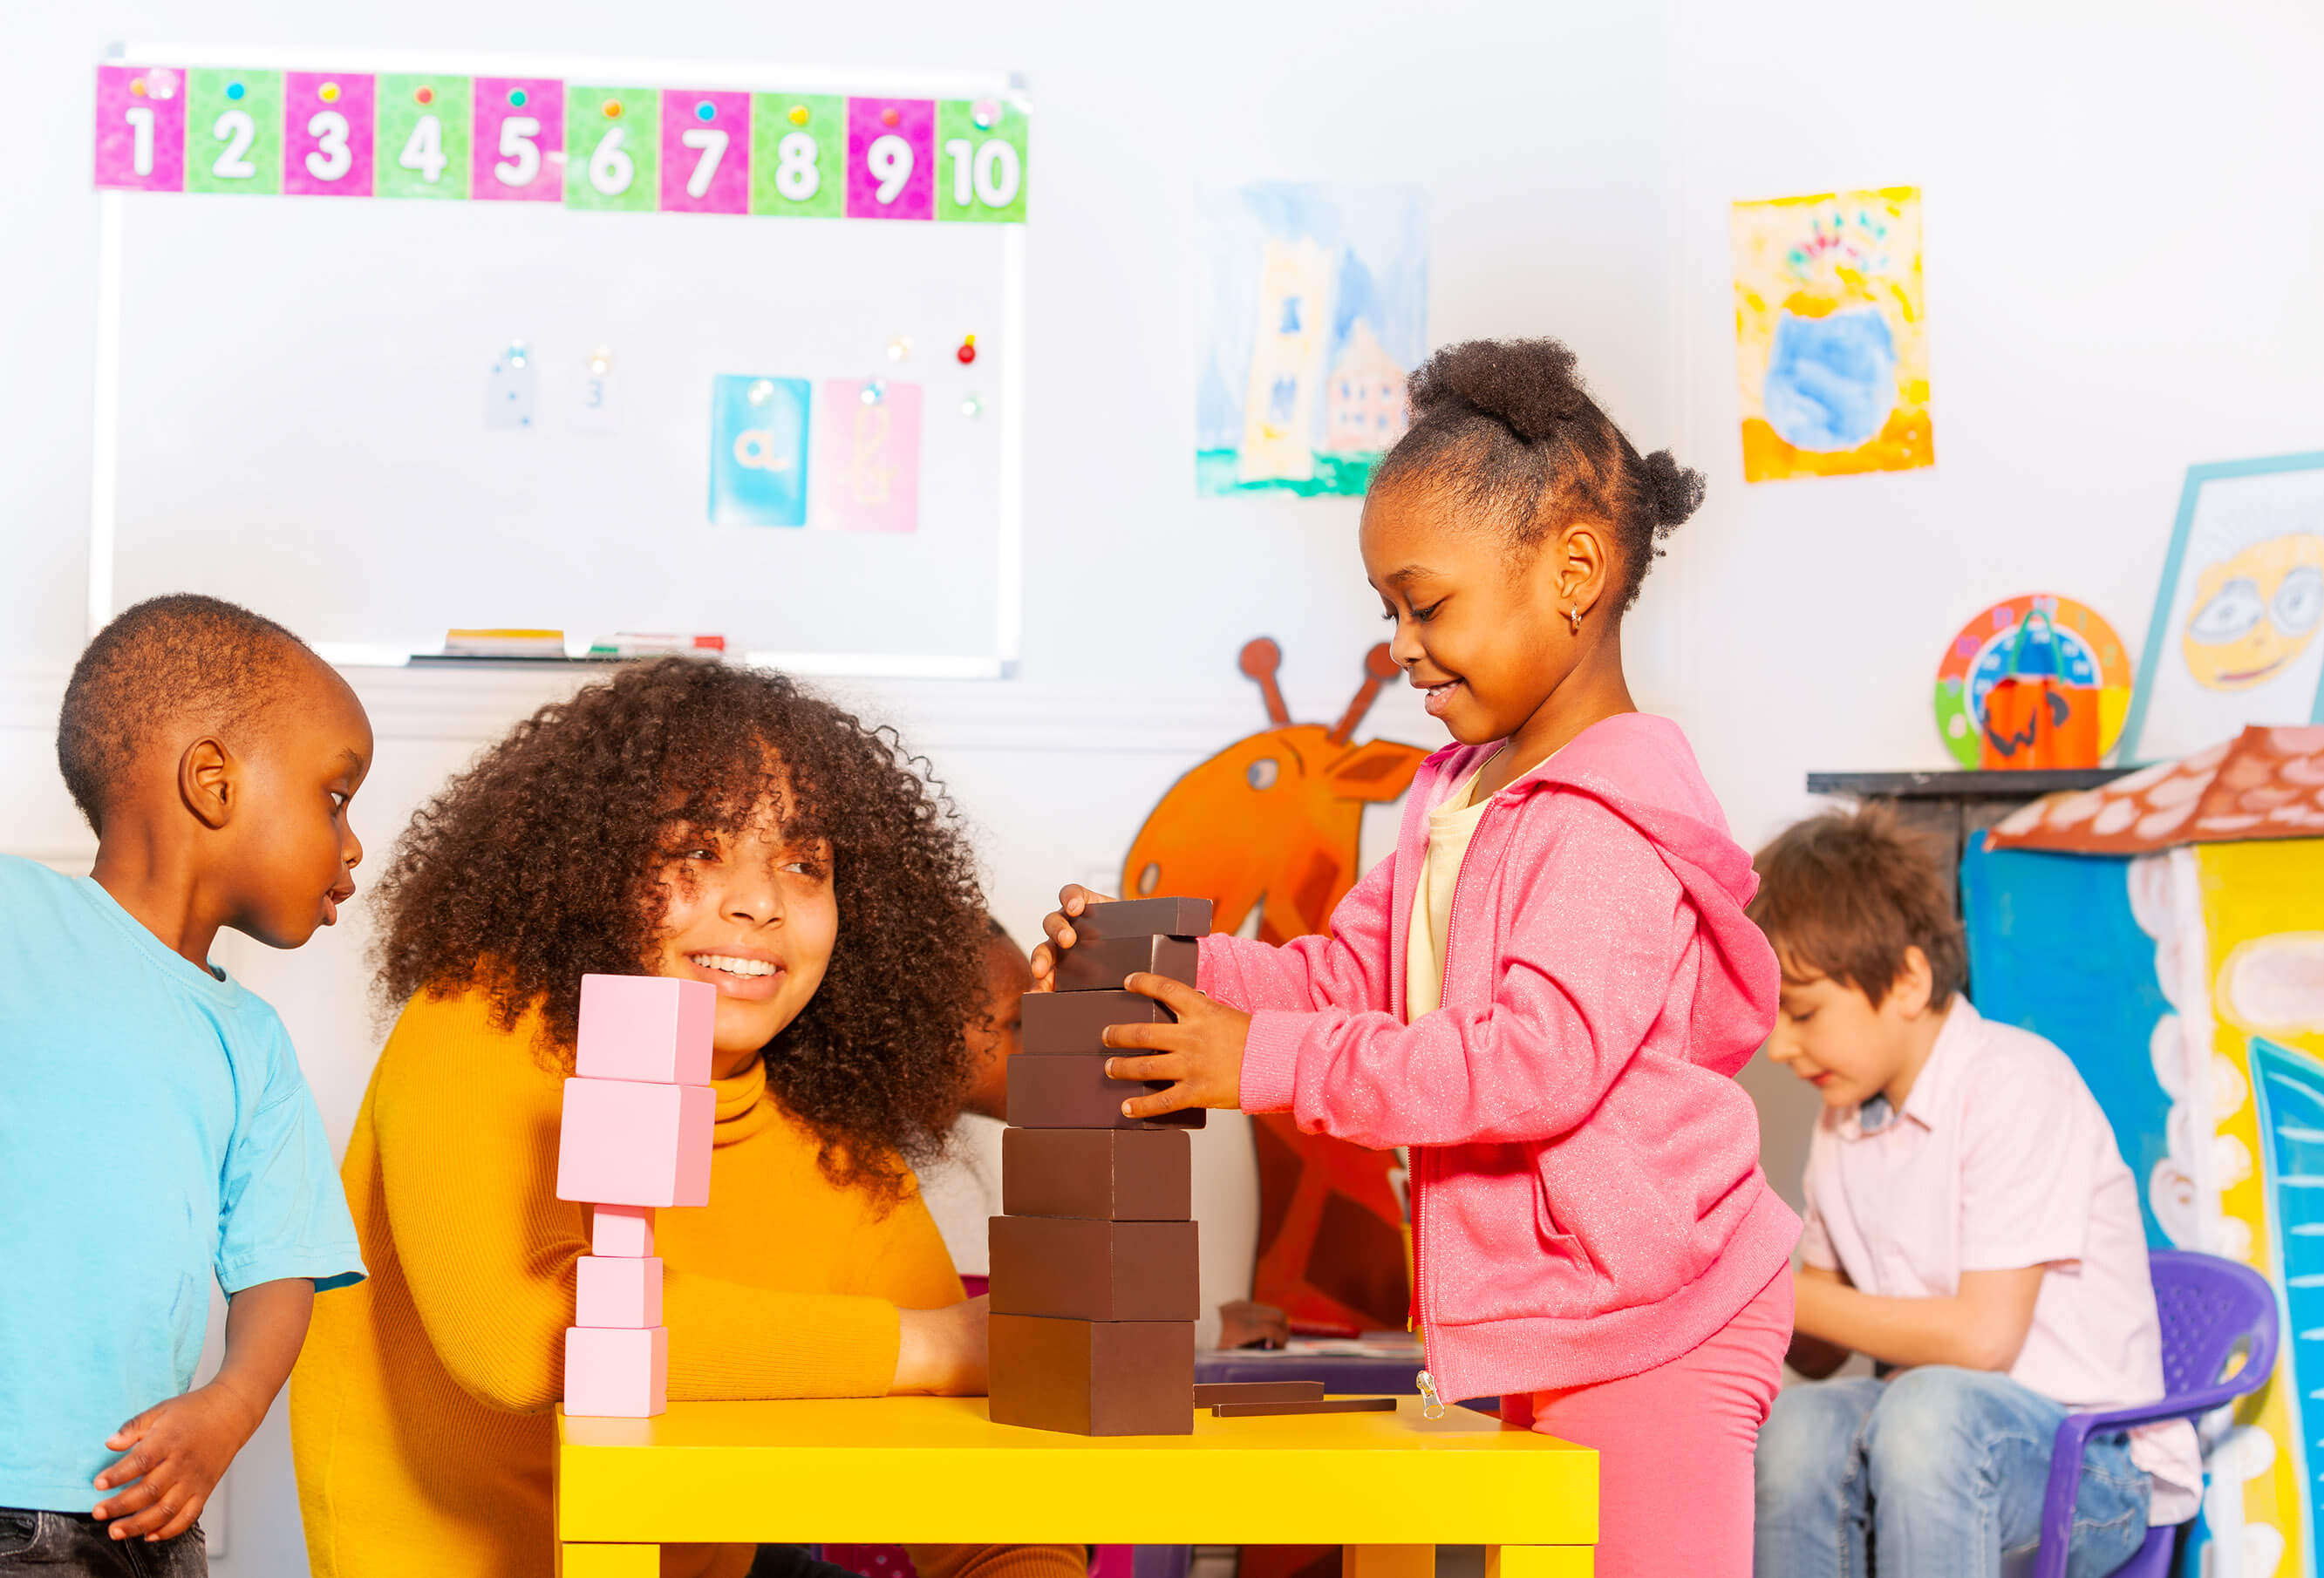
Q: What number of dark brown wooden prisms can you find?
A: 9